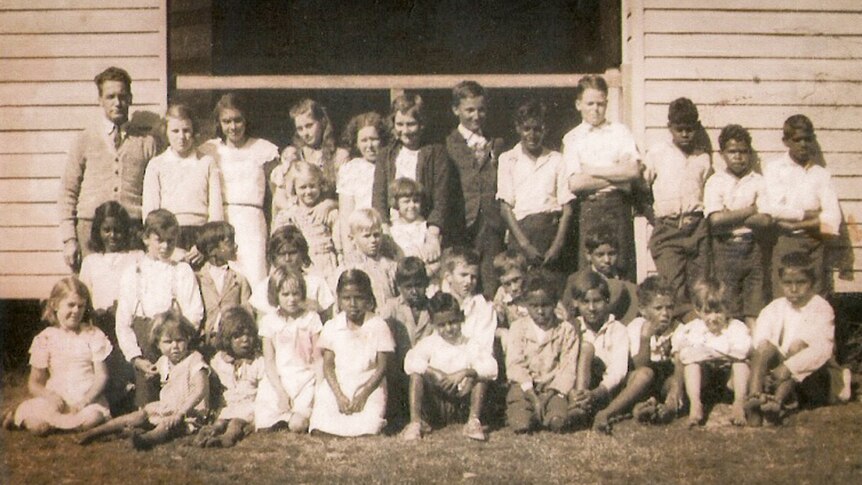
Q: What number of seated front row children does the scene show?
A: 11